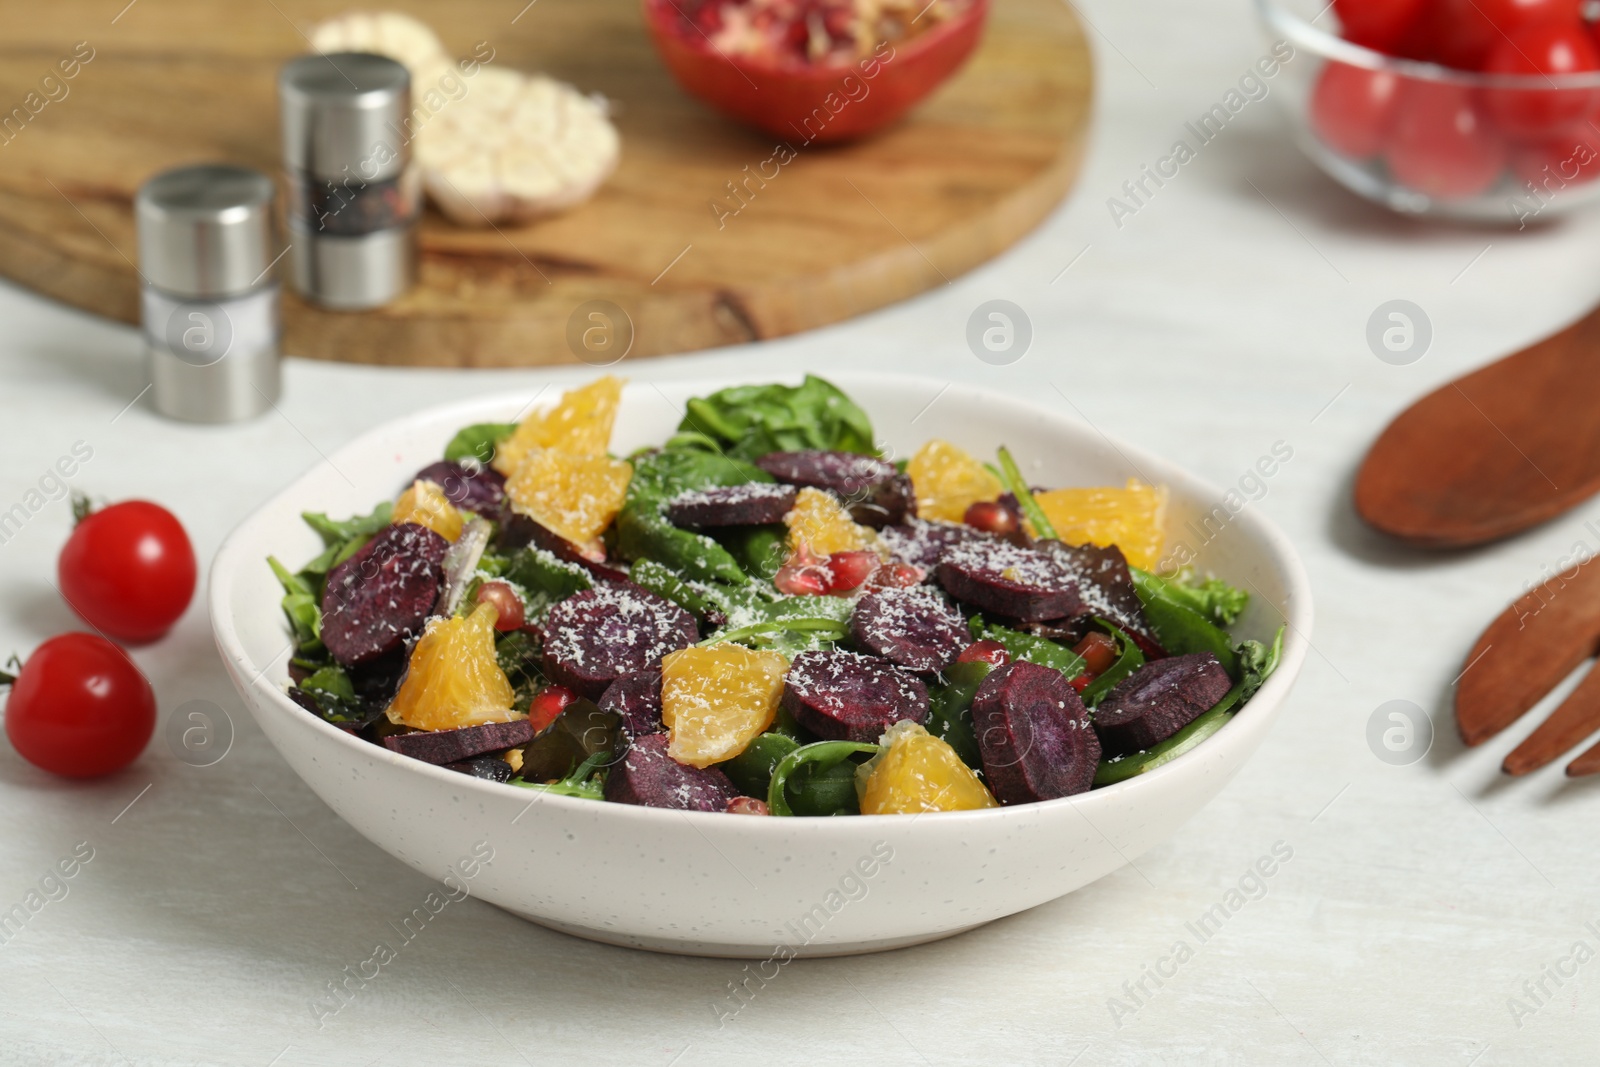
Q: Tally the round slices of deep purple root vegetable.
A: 14